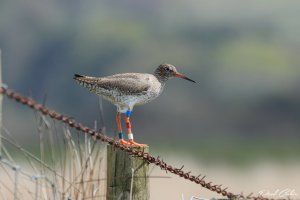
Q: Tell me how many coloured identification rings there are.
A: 3